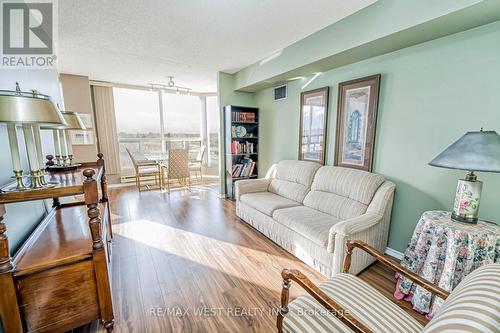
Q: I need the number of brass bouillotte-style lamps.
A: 2